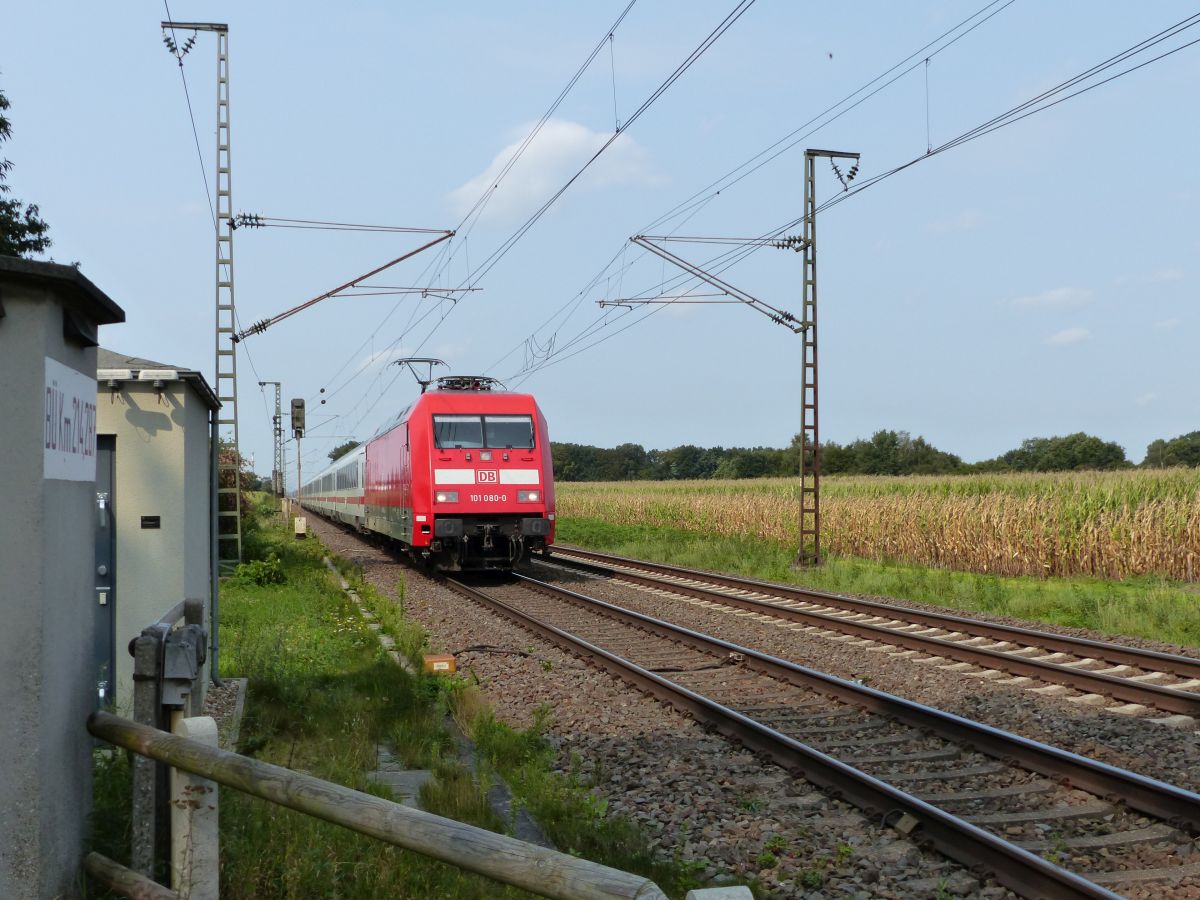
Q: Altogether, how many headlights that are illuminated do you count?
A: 2